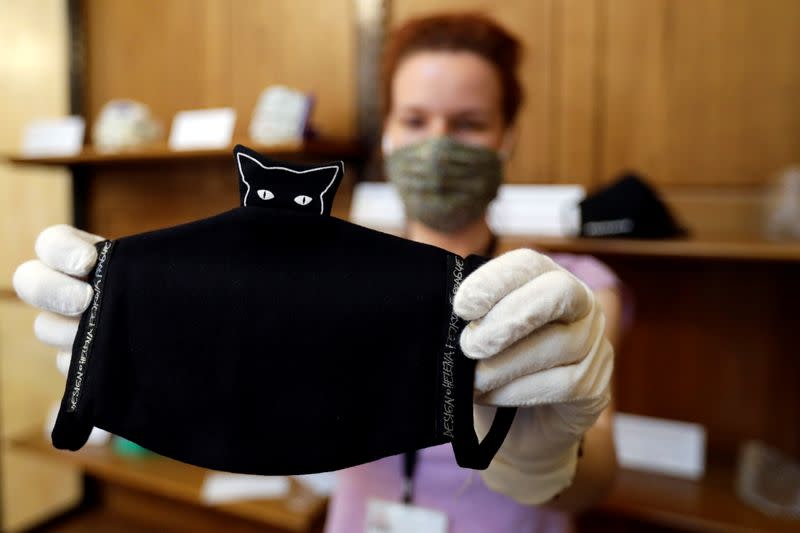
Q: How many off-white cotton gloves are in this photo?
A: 2